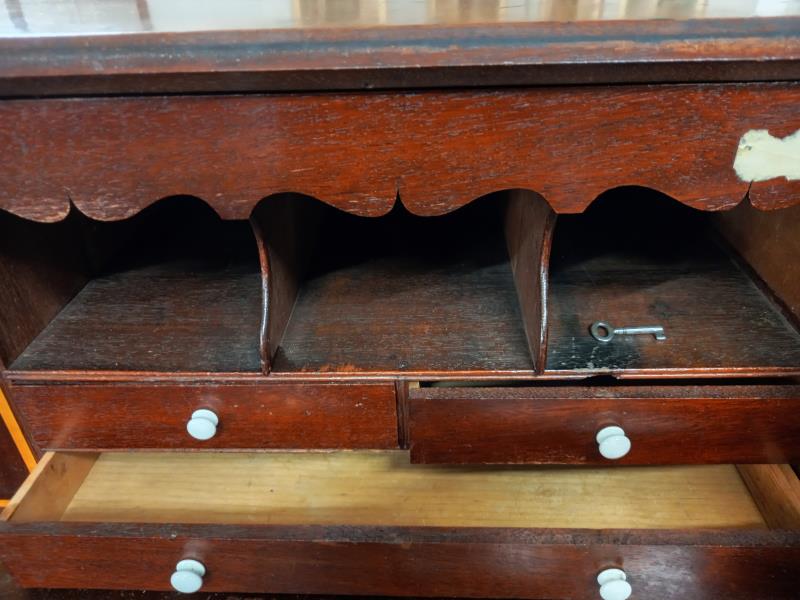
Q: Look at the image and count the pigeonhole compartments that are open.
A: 3